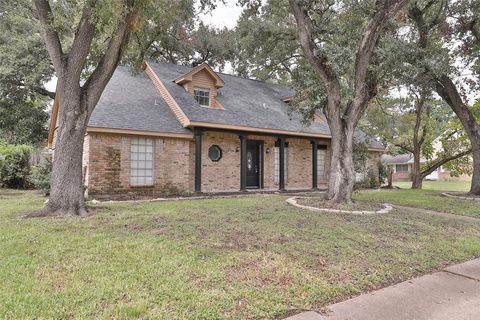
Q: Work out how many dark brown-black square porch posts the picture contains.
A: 4